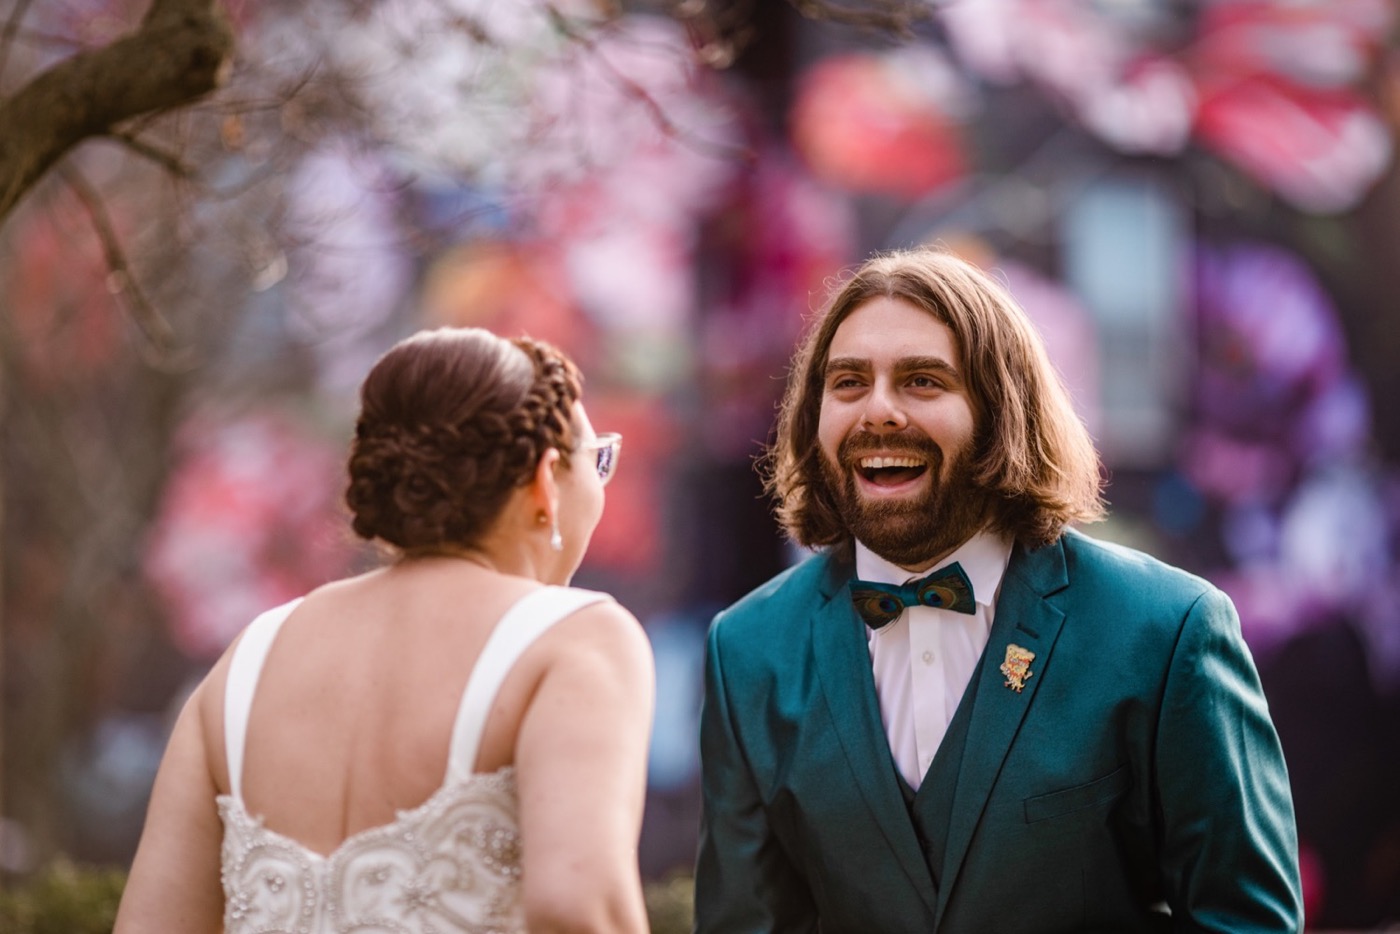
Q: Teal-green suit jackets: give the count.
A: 1